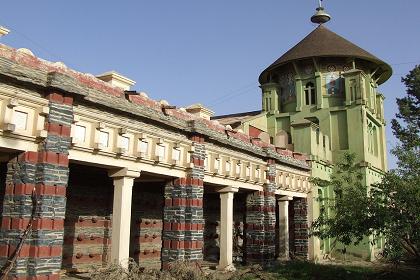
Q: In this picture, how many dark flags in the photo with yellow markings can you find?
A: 0